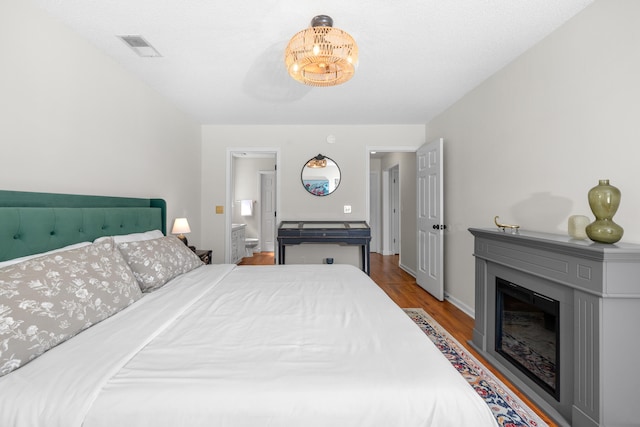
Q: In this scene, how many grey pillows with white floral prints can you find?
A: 2